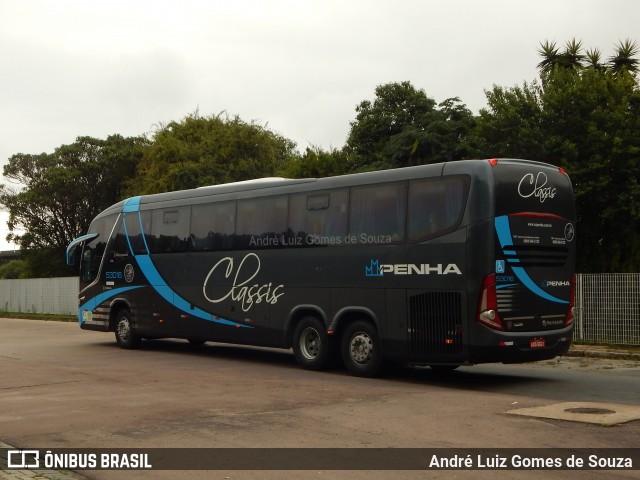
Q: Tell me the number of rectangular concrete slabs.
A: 1